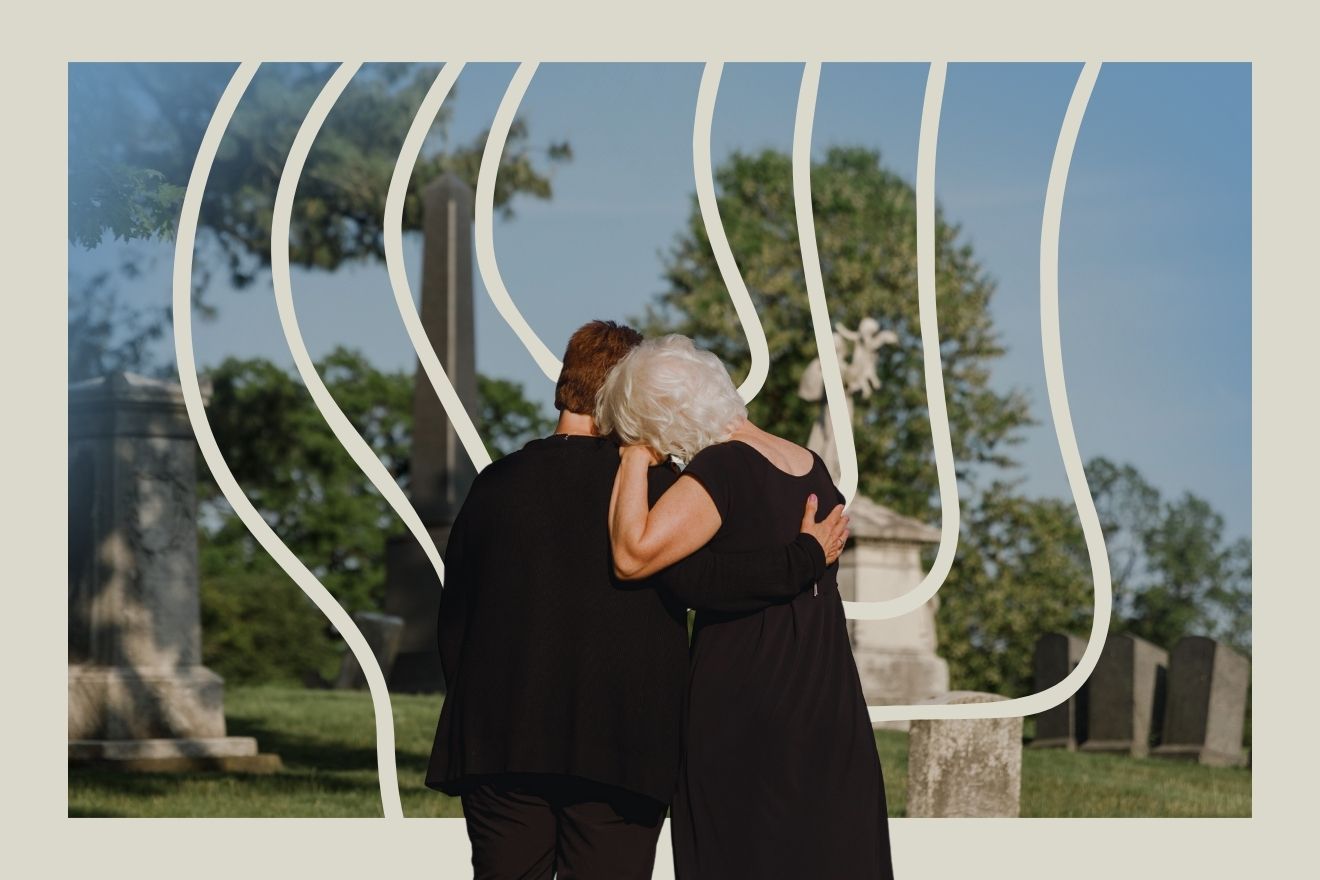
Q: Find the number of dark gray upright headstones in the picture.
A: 3